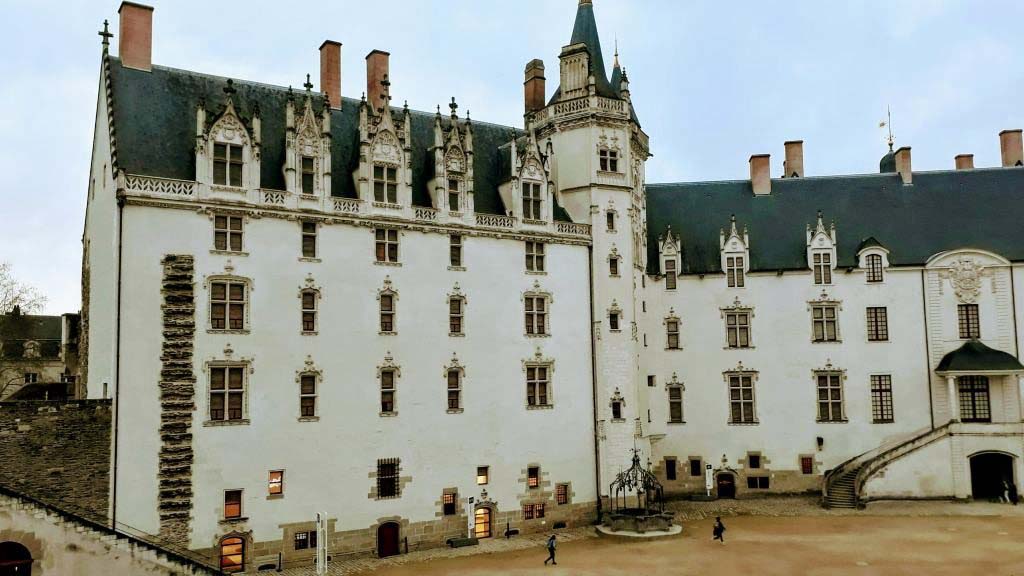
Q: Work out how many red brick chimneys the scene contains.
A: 9